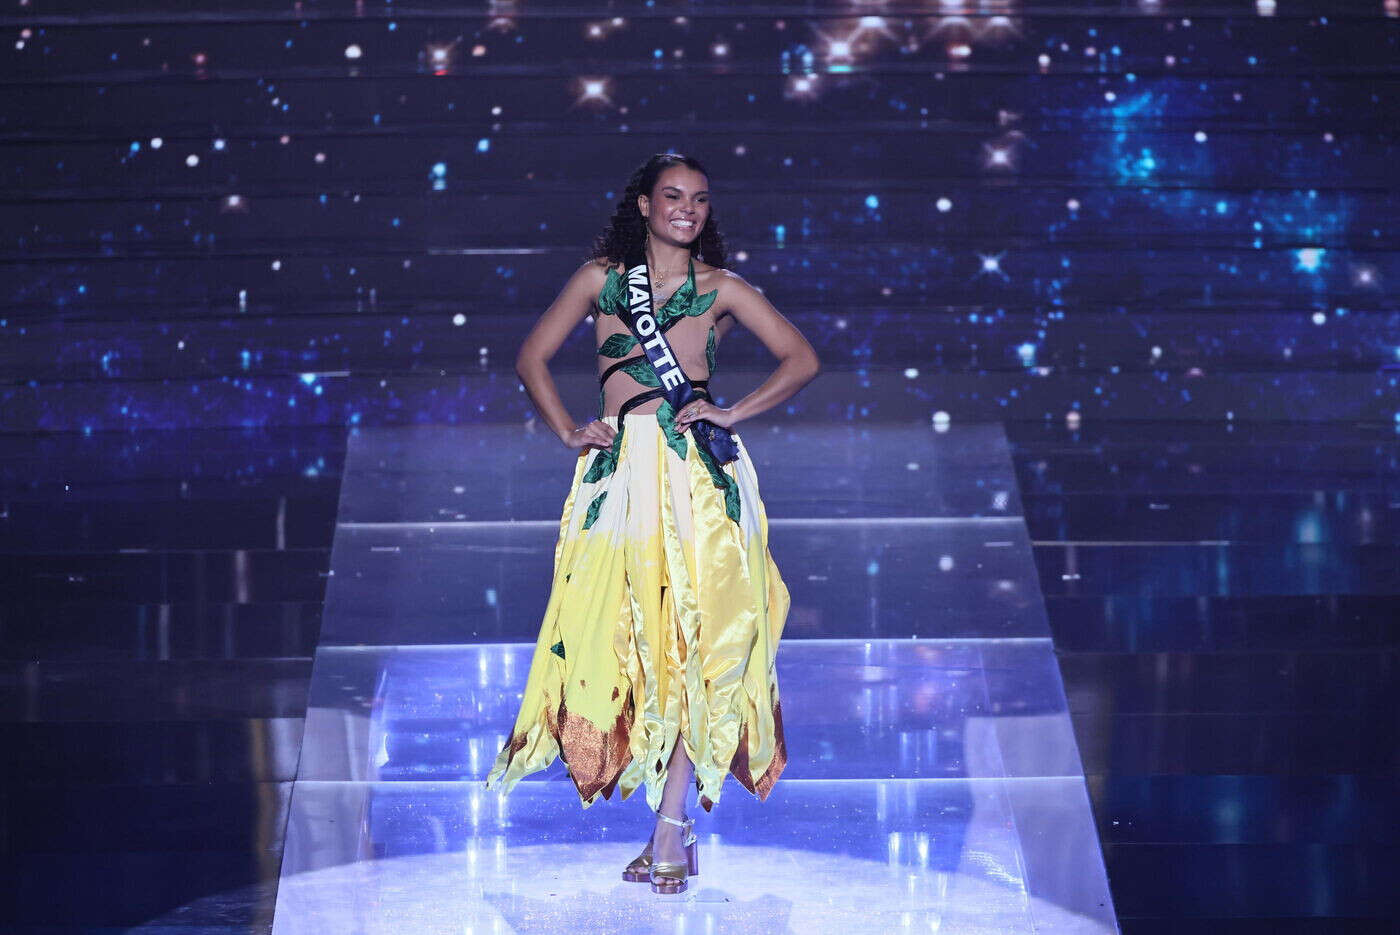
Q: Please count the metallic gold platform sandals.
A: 2